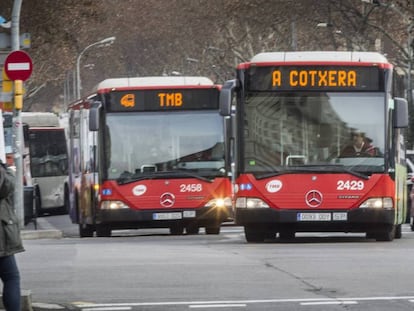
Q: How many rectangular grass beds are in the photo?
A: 0